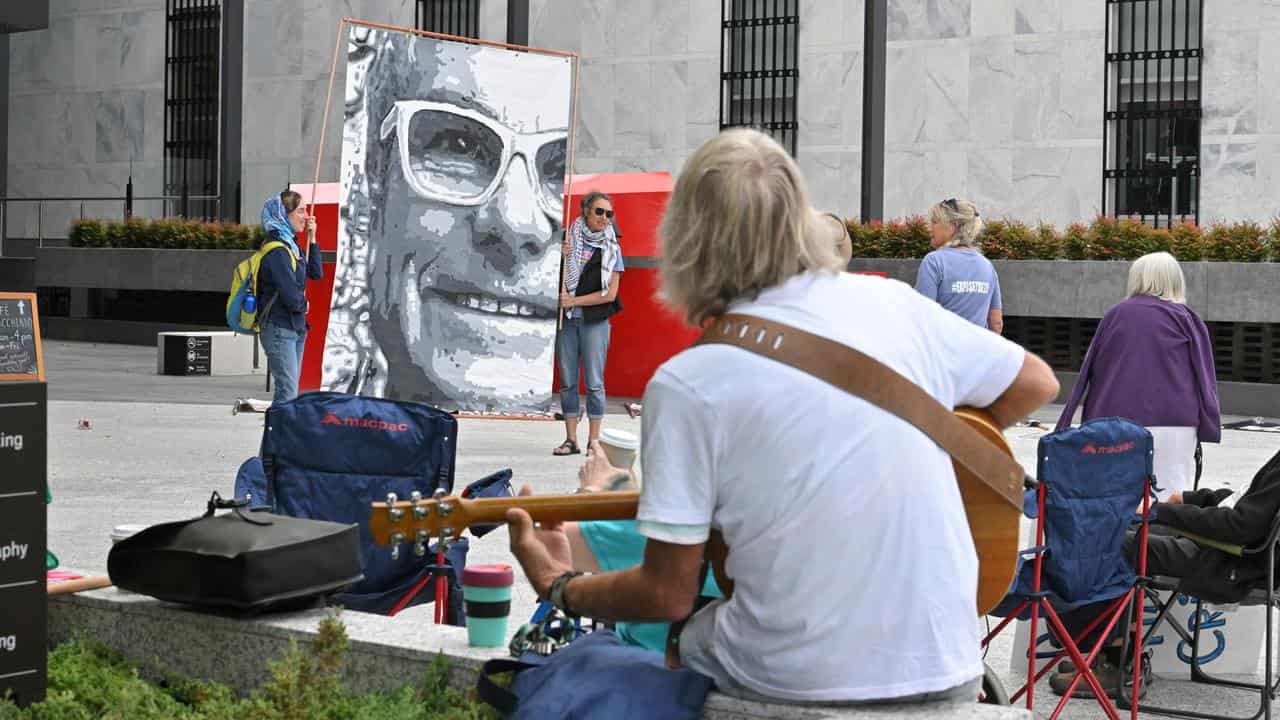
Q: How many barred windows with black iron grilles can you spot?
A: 4